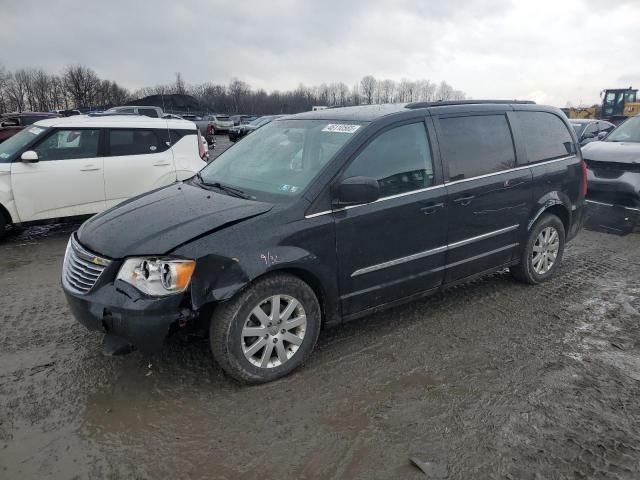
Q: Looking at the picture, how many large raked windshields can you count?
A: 1